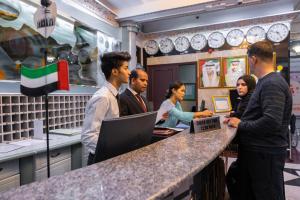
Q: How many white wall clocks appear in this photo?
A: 8